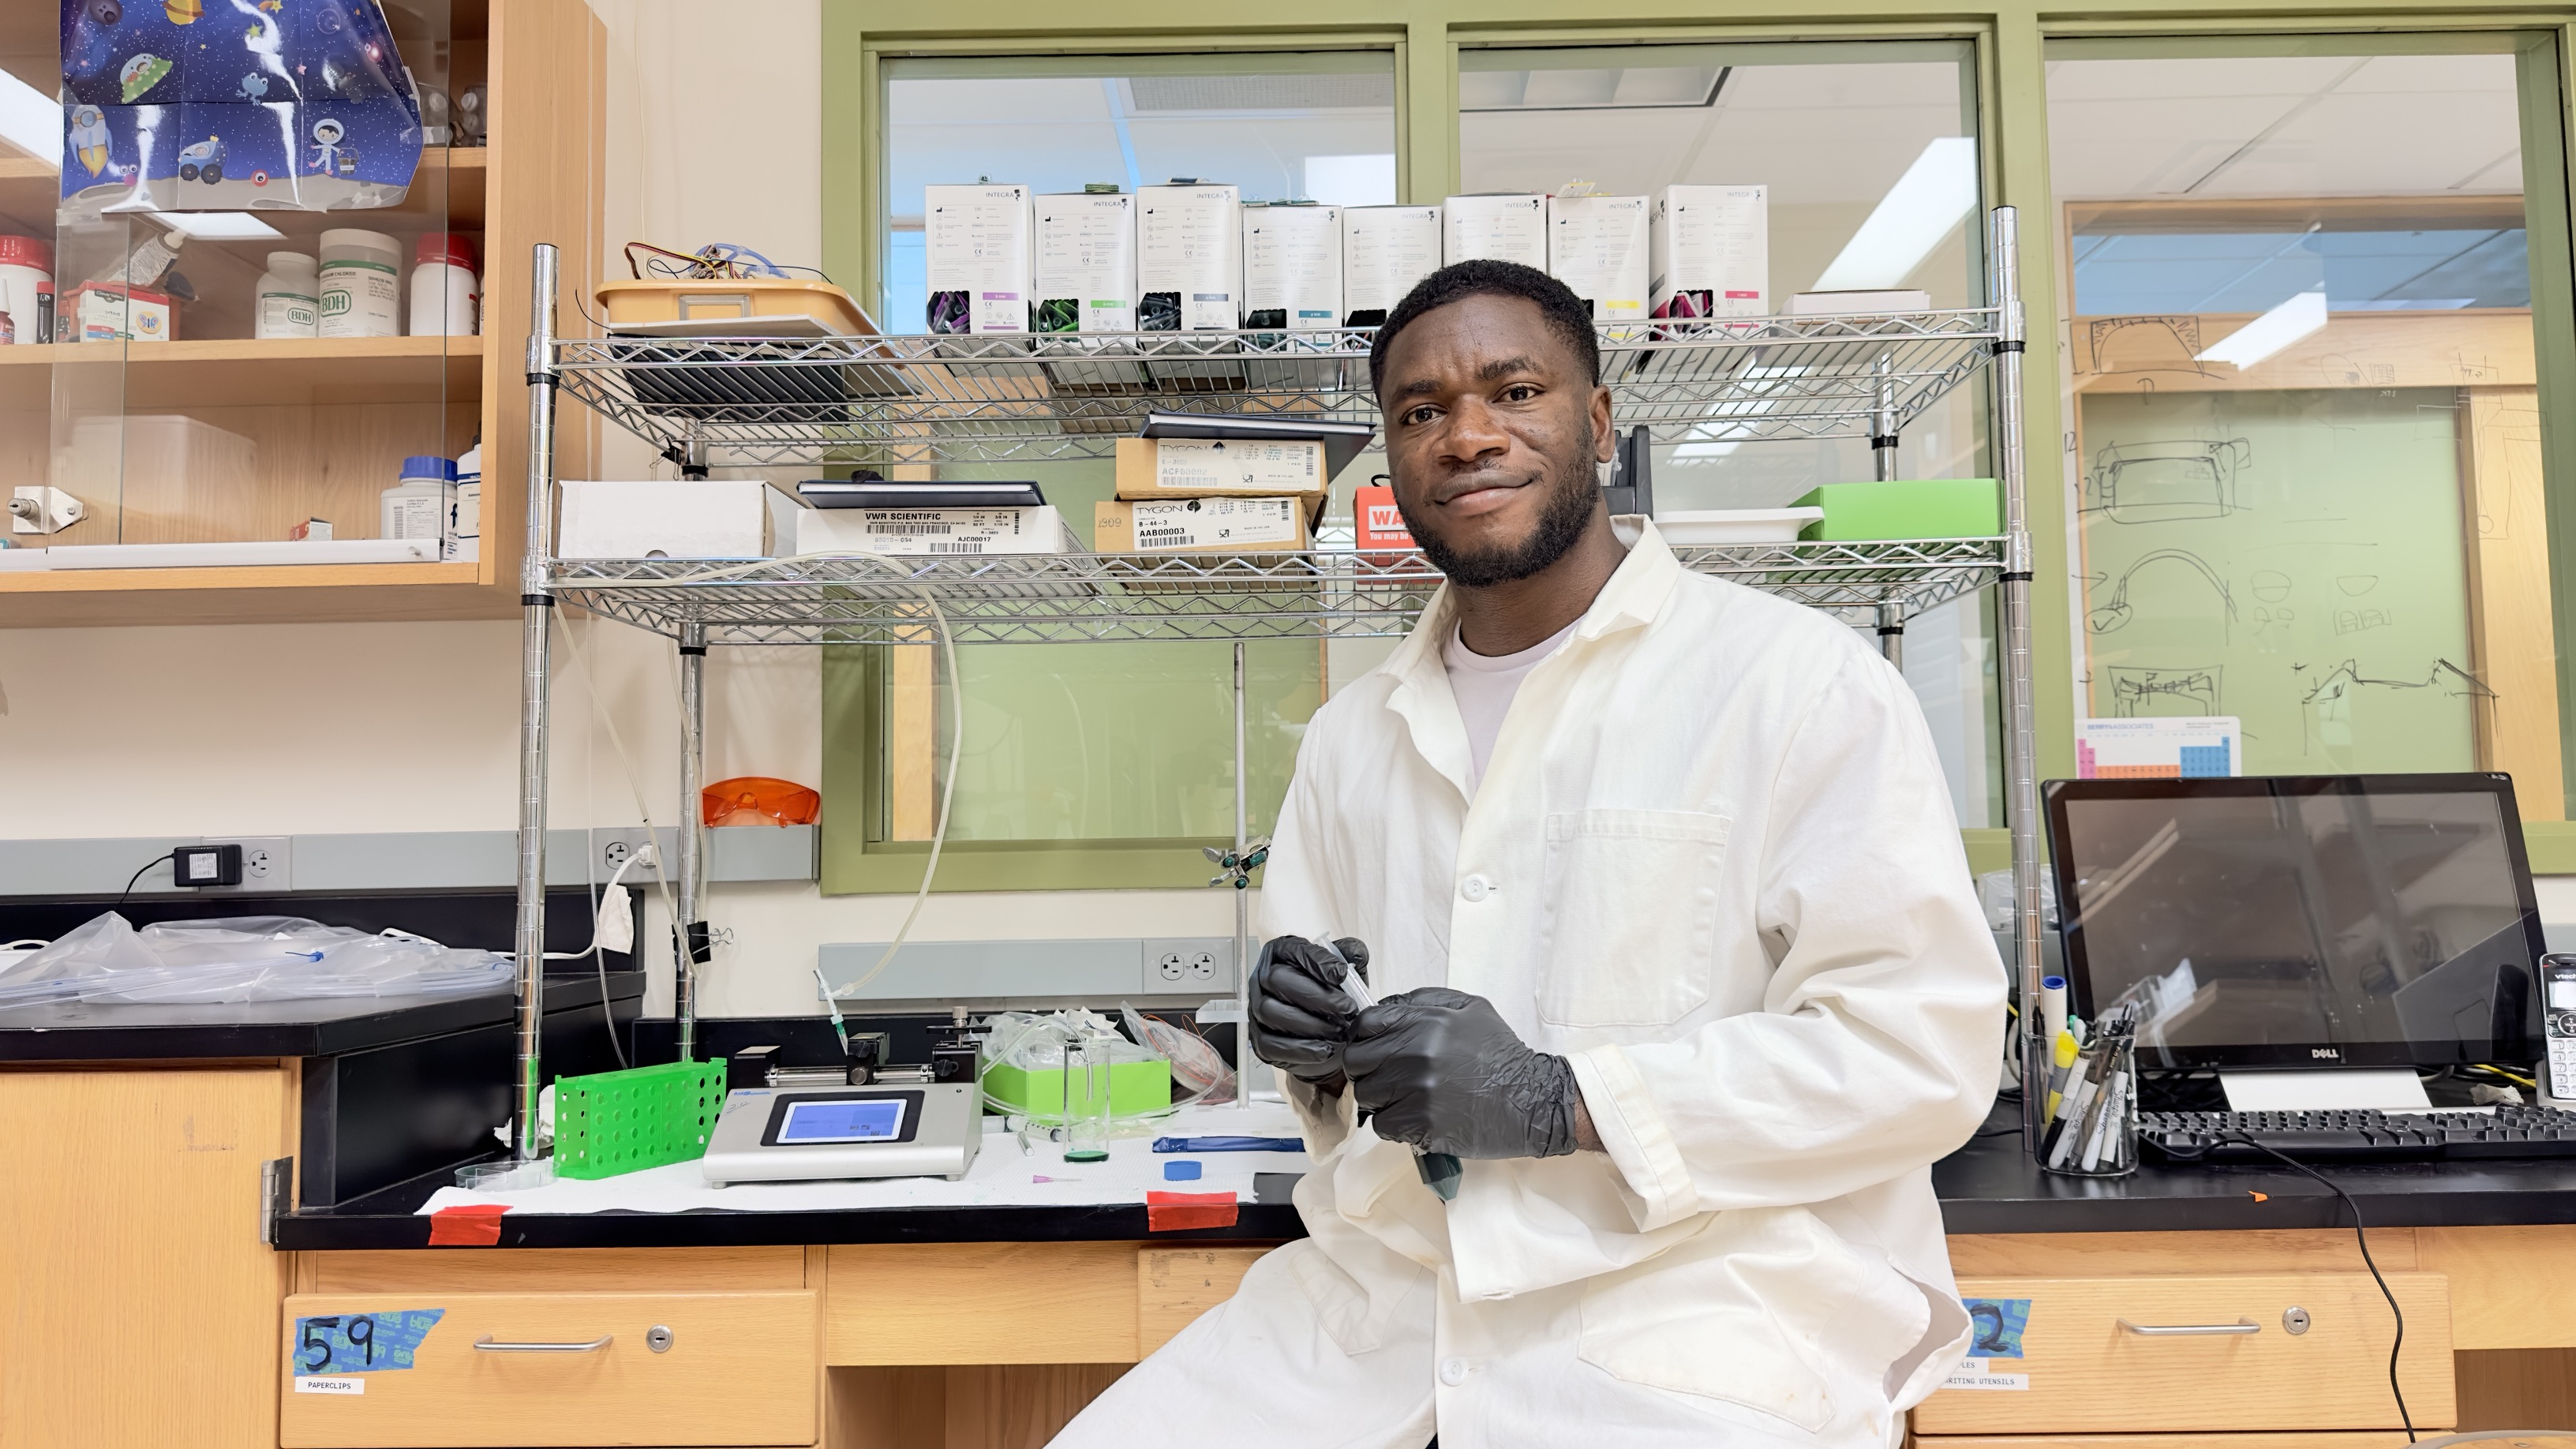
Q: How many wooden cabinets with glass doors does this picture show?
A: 1